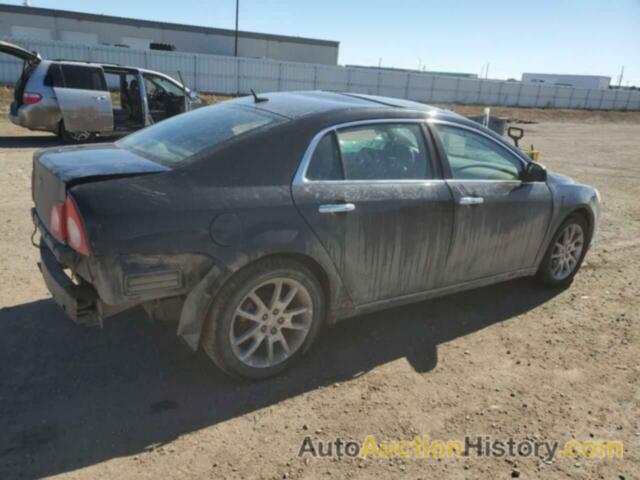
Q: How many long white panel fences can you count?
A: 1